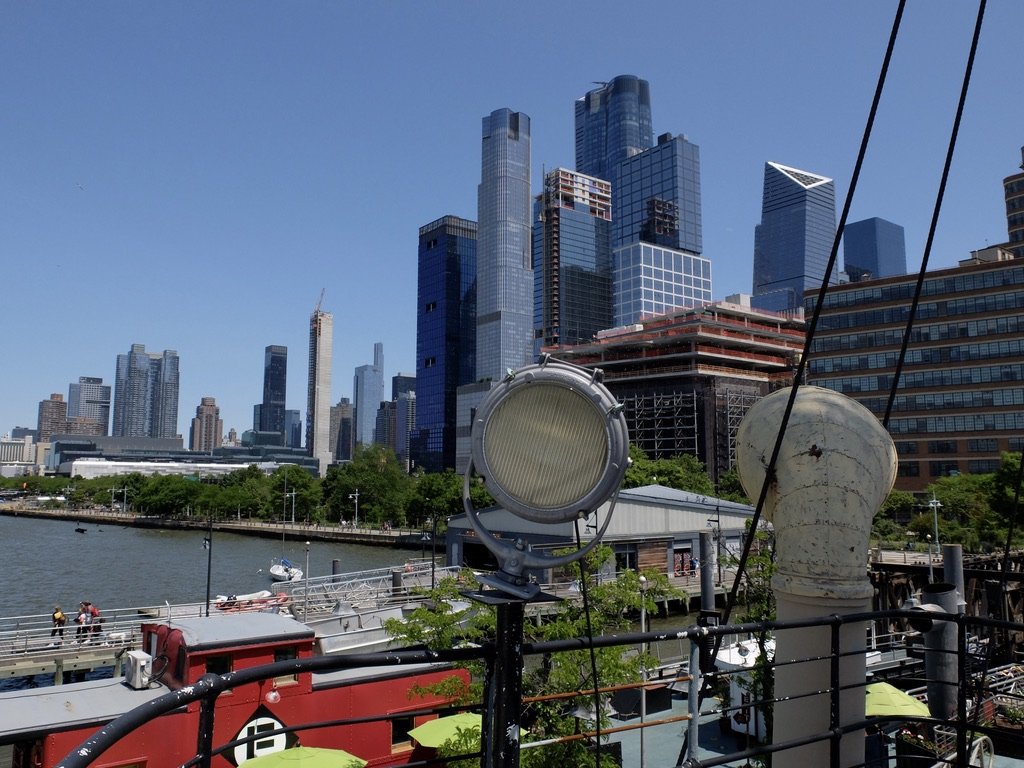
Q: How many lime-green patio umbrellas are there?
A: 3